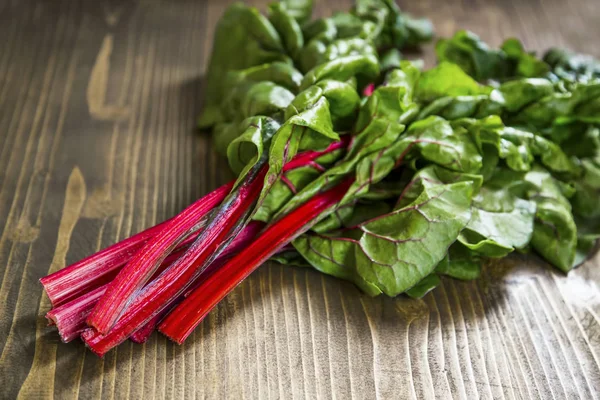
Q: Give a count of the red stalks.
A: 6